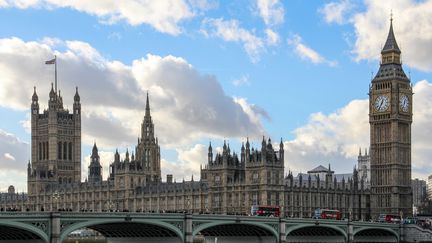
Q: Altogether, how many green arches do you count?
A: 5